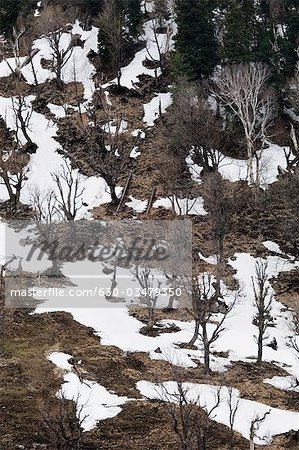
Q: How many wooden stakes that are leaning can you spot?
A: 2